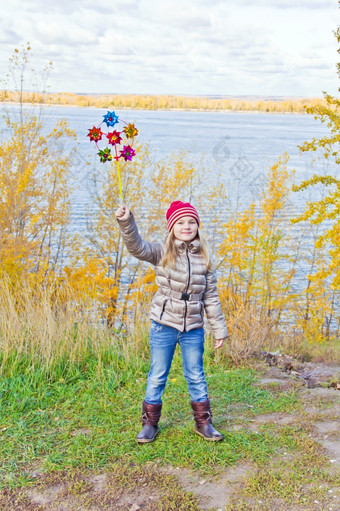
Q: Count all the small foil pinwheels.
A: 6